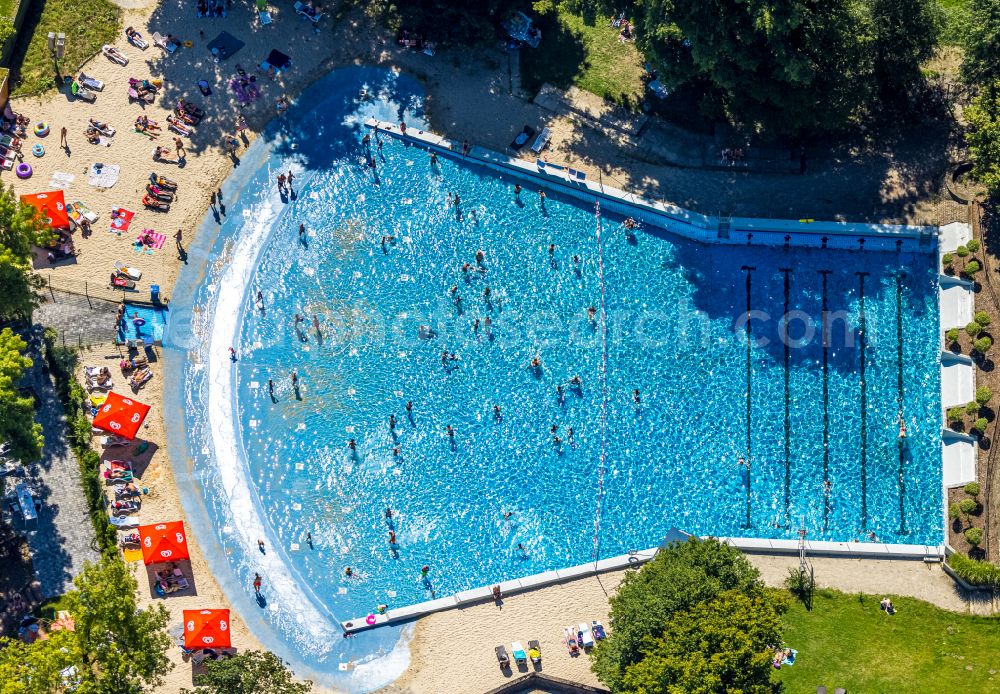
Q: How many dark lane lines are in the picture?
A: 5